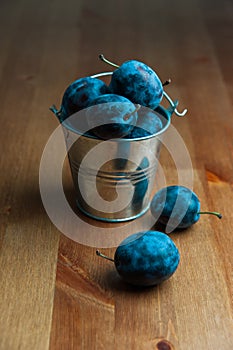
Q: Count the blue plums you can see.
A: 6